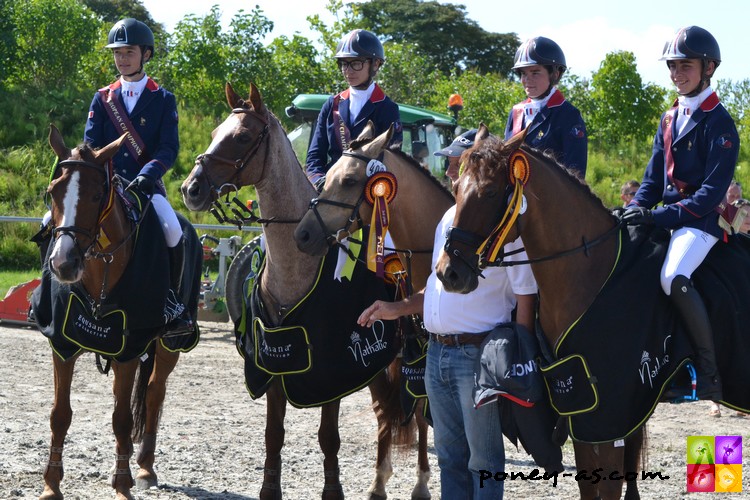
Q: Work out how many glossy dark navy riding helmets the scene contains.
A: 4